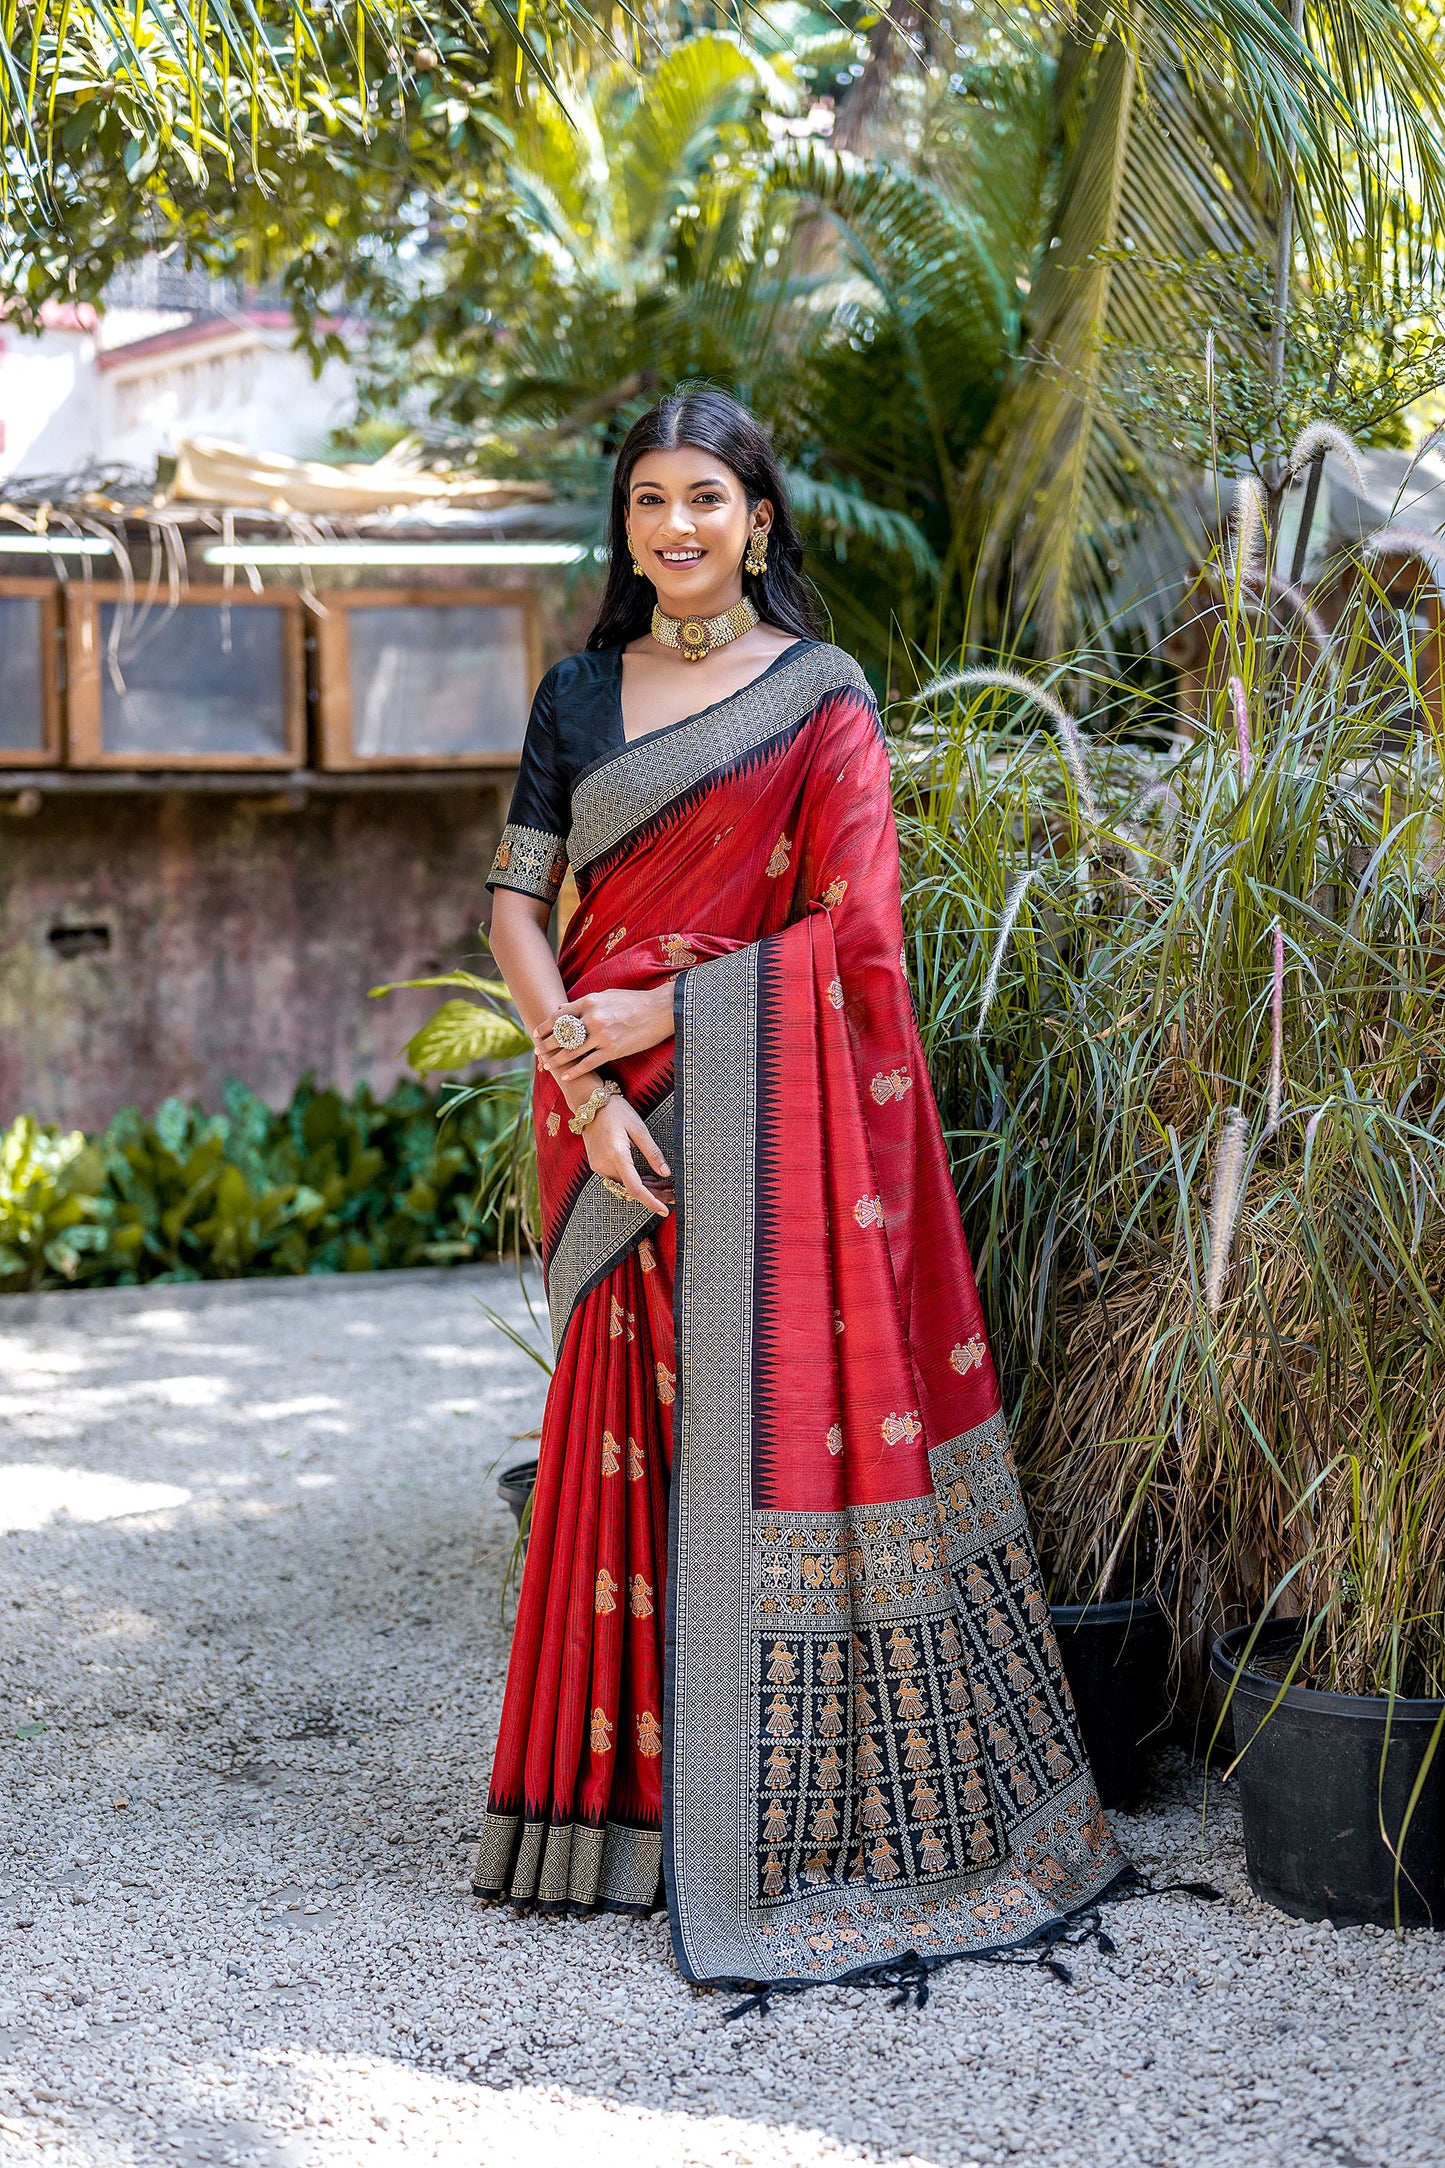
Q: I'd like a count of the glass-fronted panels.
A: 3